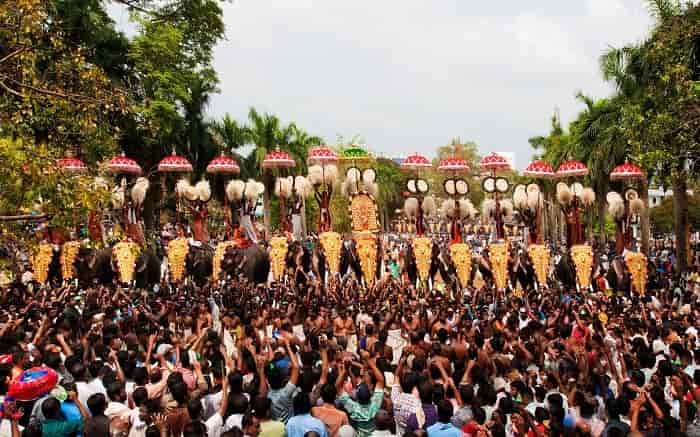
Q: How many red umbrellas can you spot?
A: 12